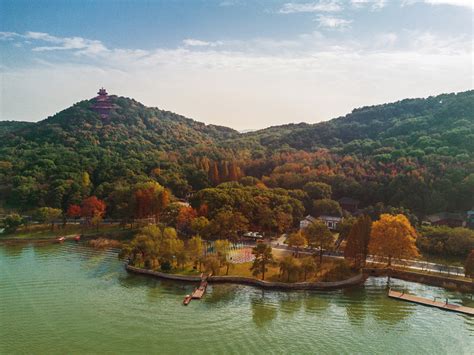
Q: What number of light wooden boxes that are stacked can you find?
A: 0